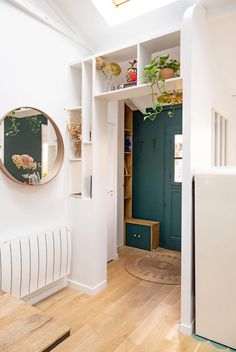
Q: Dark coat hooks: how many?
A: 2